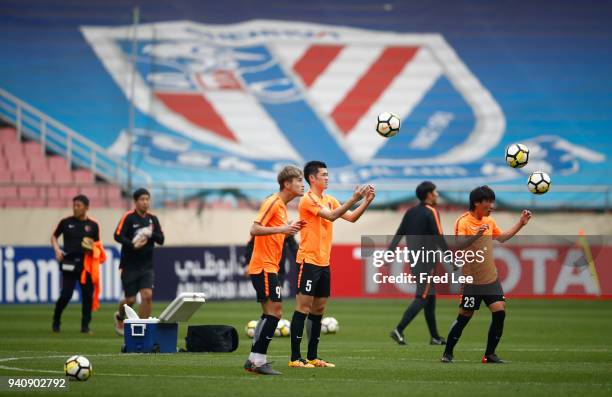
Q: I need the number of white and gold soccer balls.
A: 7